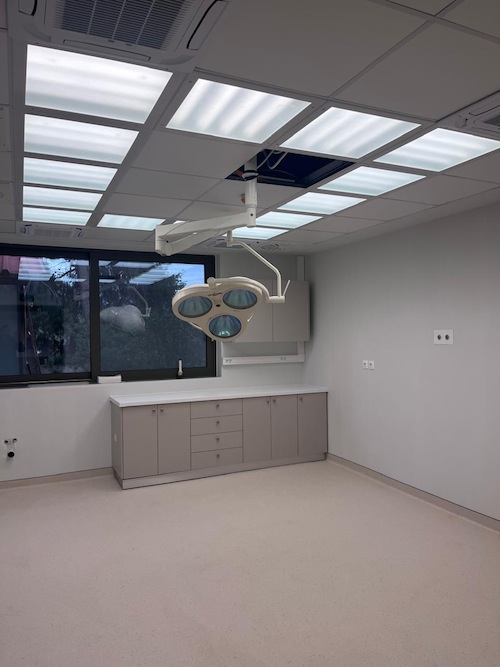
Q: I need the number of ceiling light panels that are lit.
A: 14